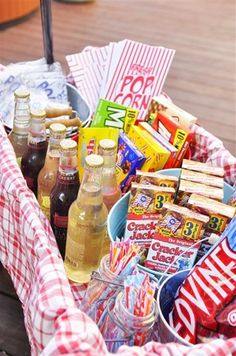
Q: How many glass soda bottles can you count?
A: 6